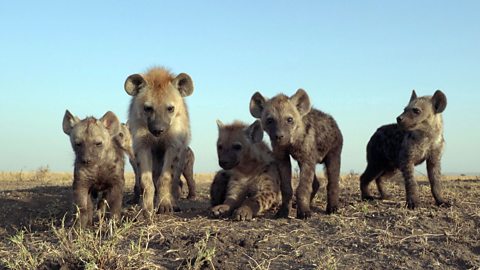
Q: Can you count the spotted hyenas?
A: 6